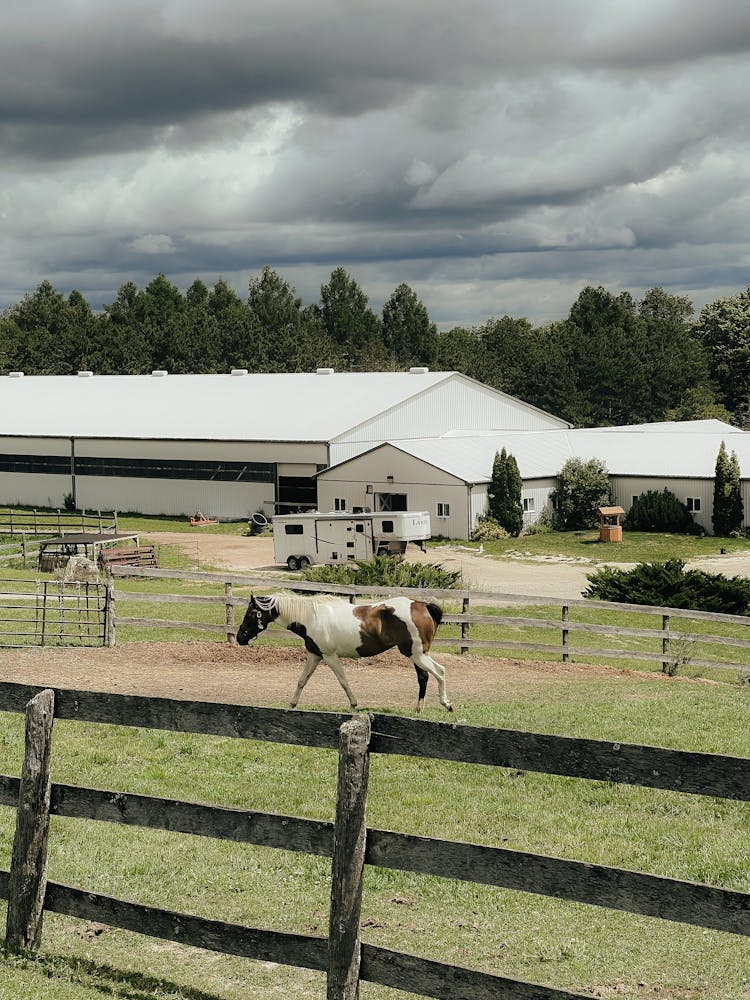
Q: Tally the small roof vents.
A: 6